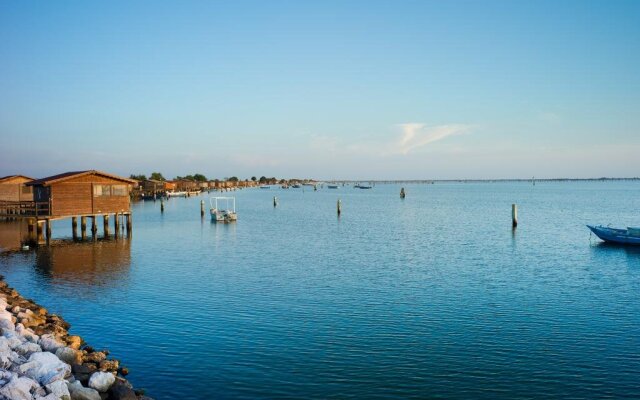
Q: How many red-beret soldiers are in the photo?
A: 0